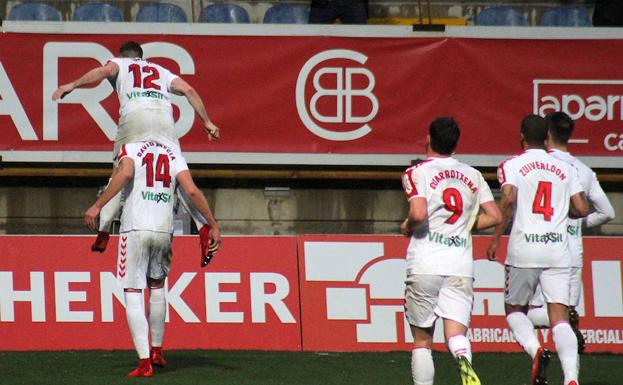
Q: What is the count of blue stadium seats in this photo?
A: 7